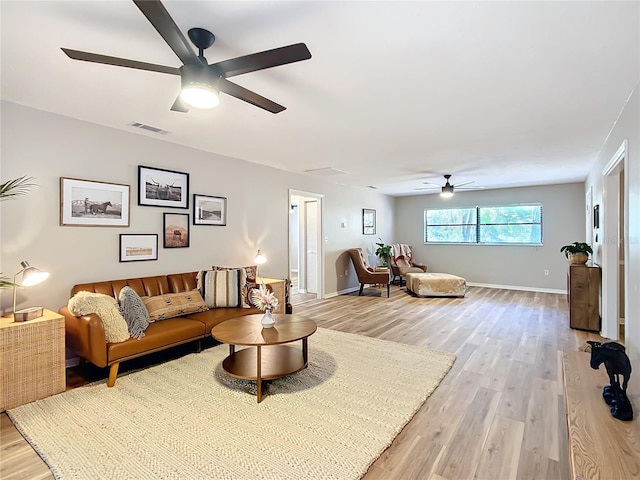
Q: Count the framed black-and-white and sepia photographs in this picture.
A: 5